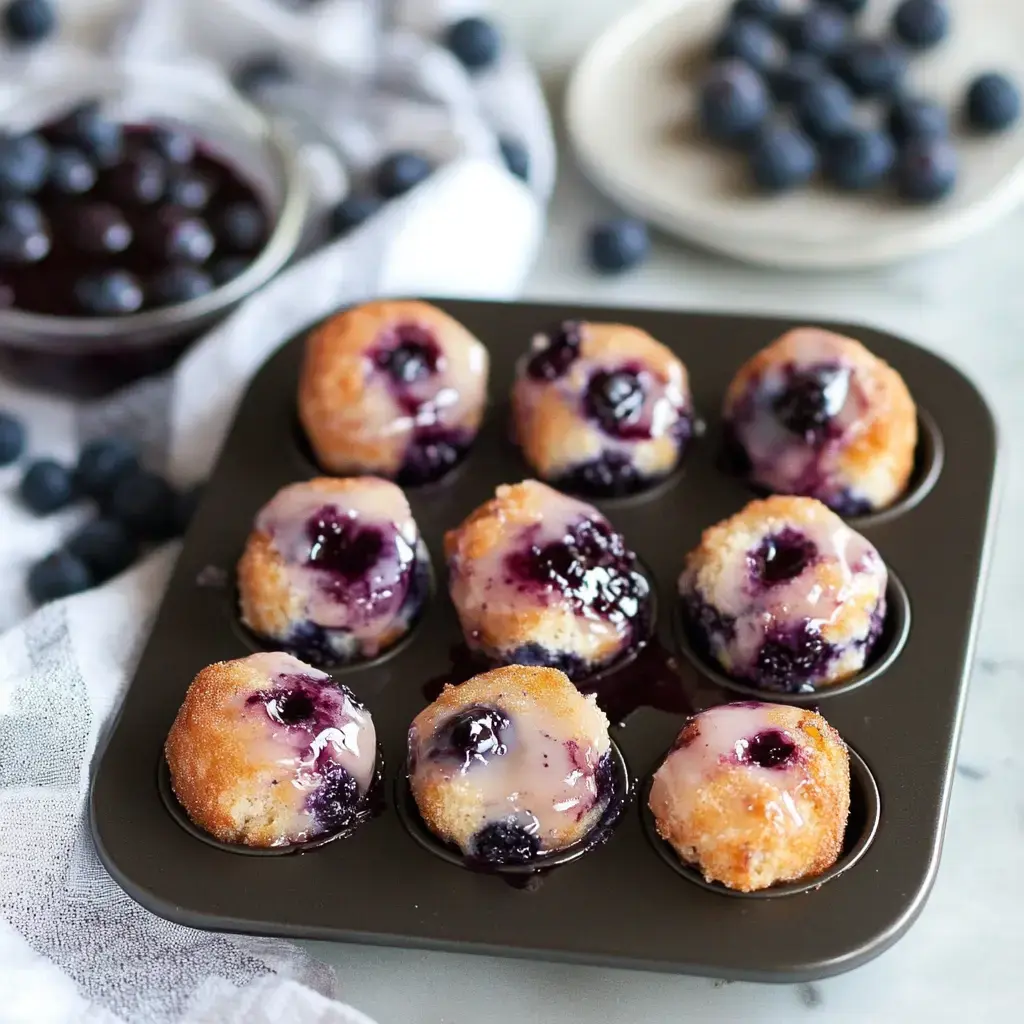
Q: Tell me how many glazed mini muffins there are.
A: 9